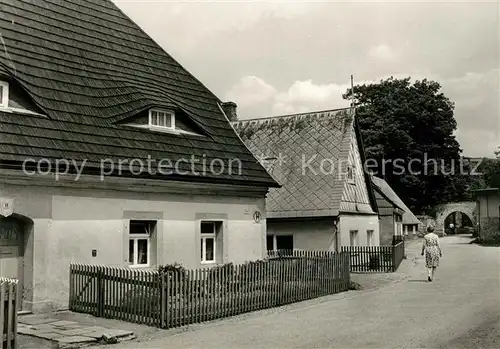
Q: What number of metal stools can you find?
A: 0